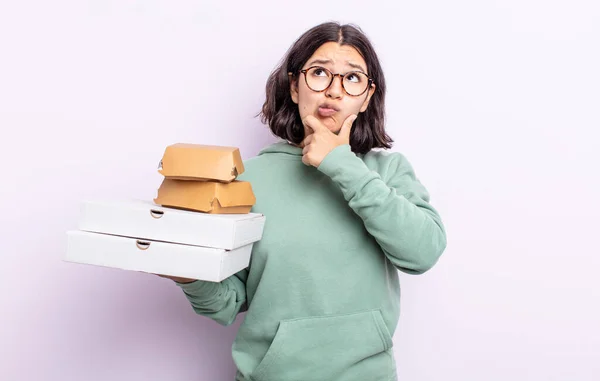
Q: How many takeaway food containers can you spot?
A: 4